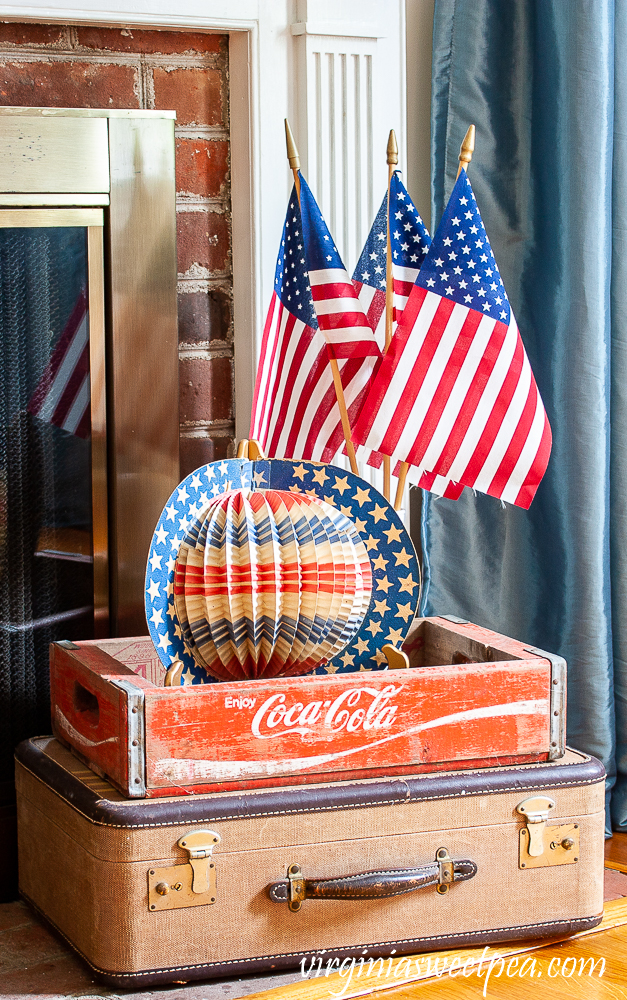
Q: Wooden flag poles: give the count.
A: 3